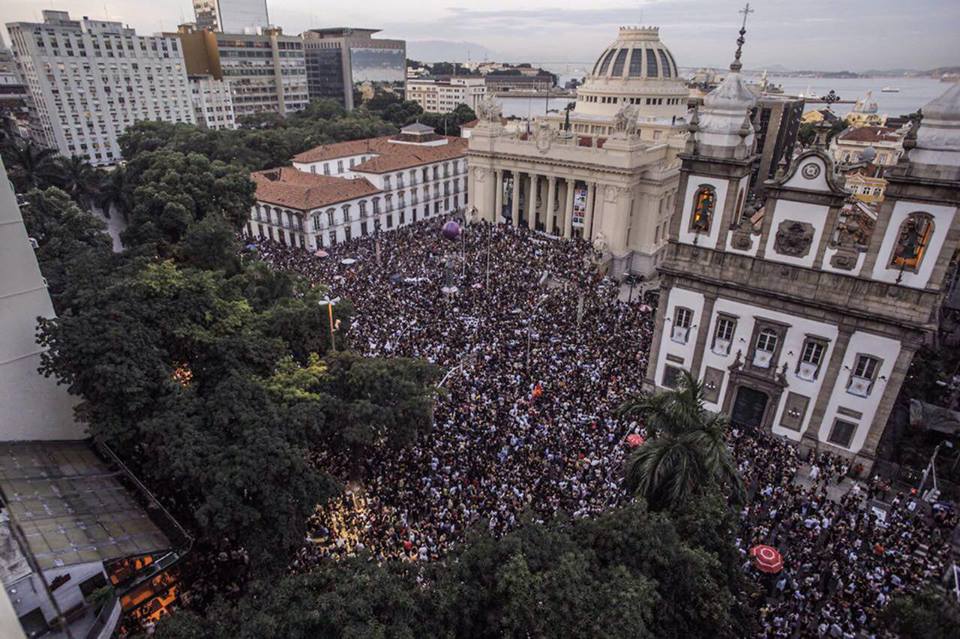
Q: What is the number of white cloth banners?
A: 5